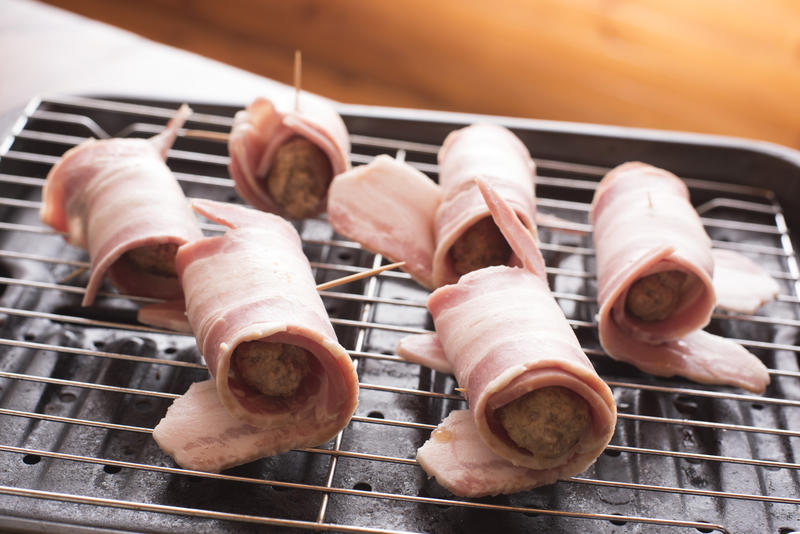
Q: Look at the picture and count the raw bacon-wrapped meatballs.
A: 6